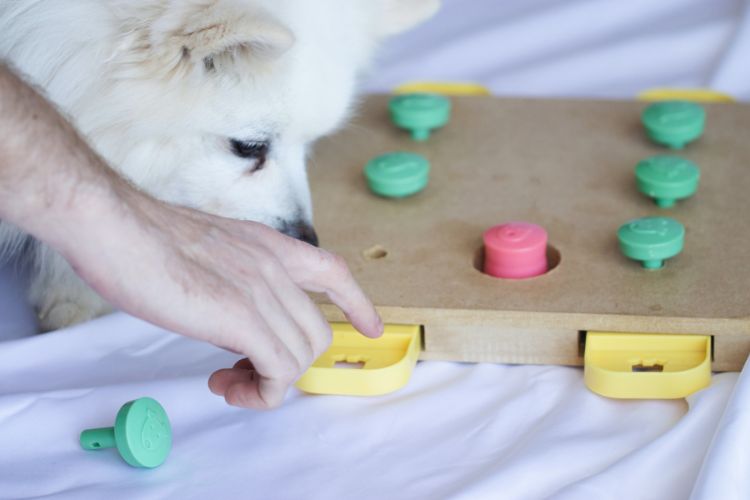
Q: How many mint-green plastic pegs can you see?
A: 6